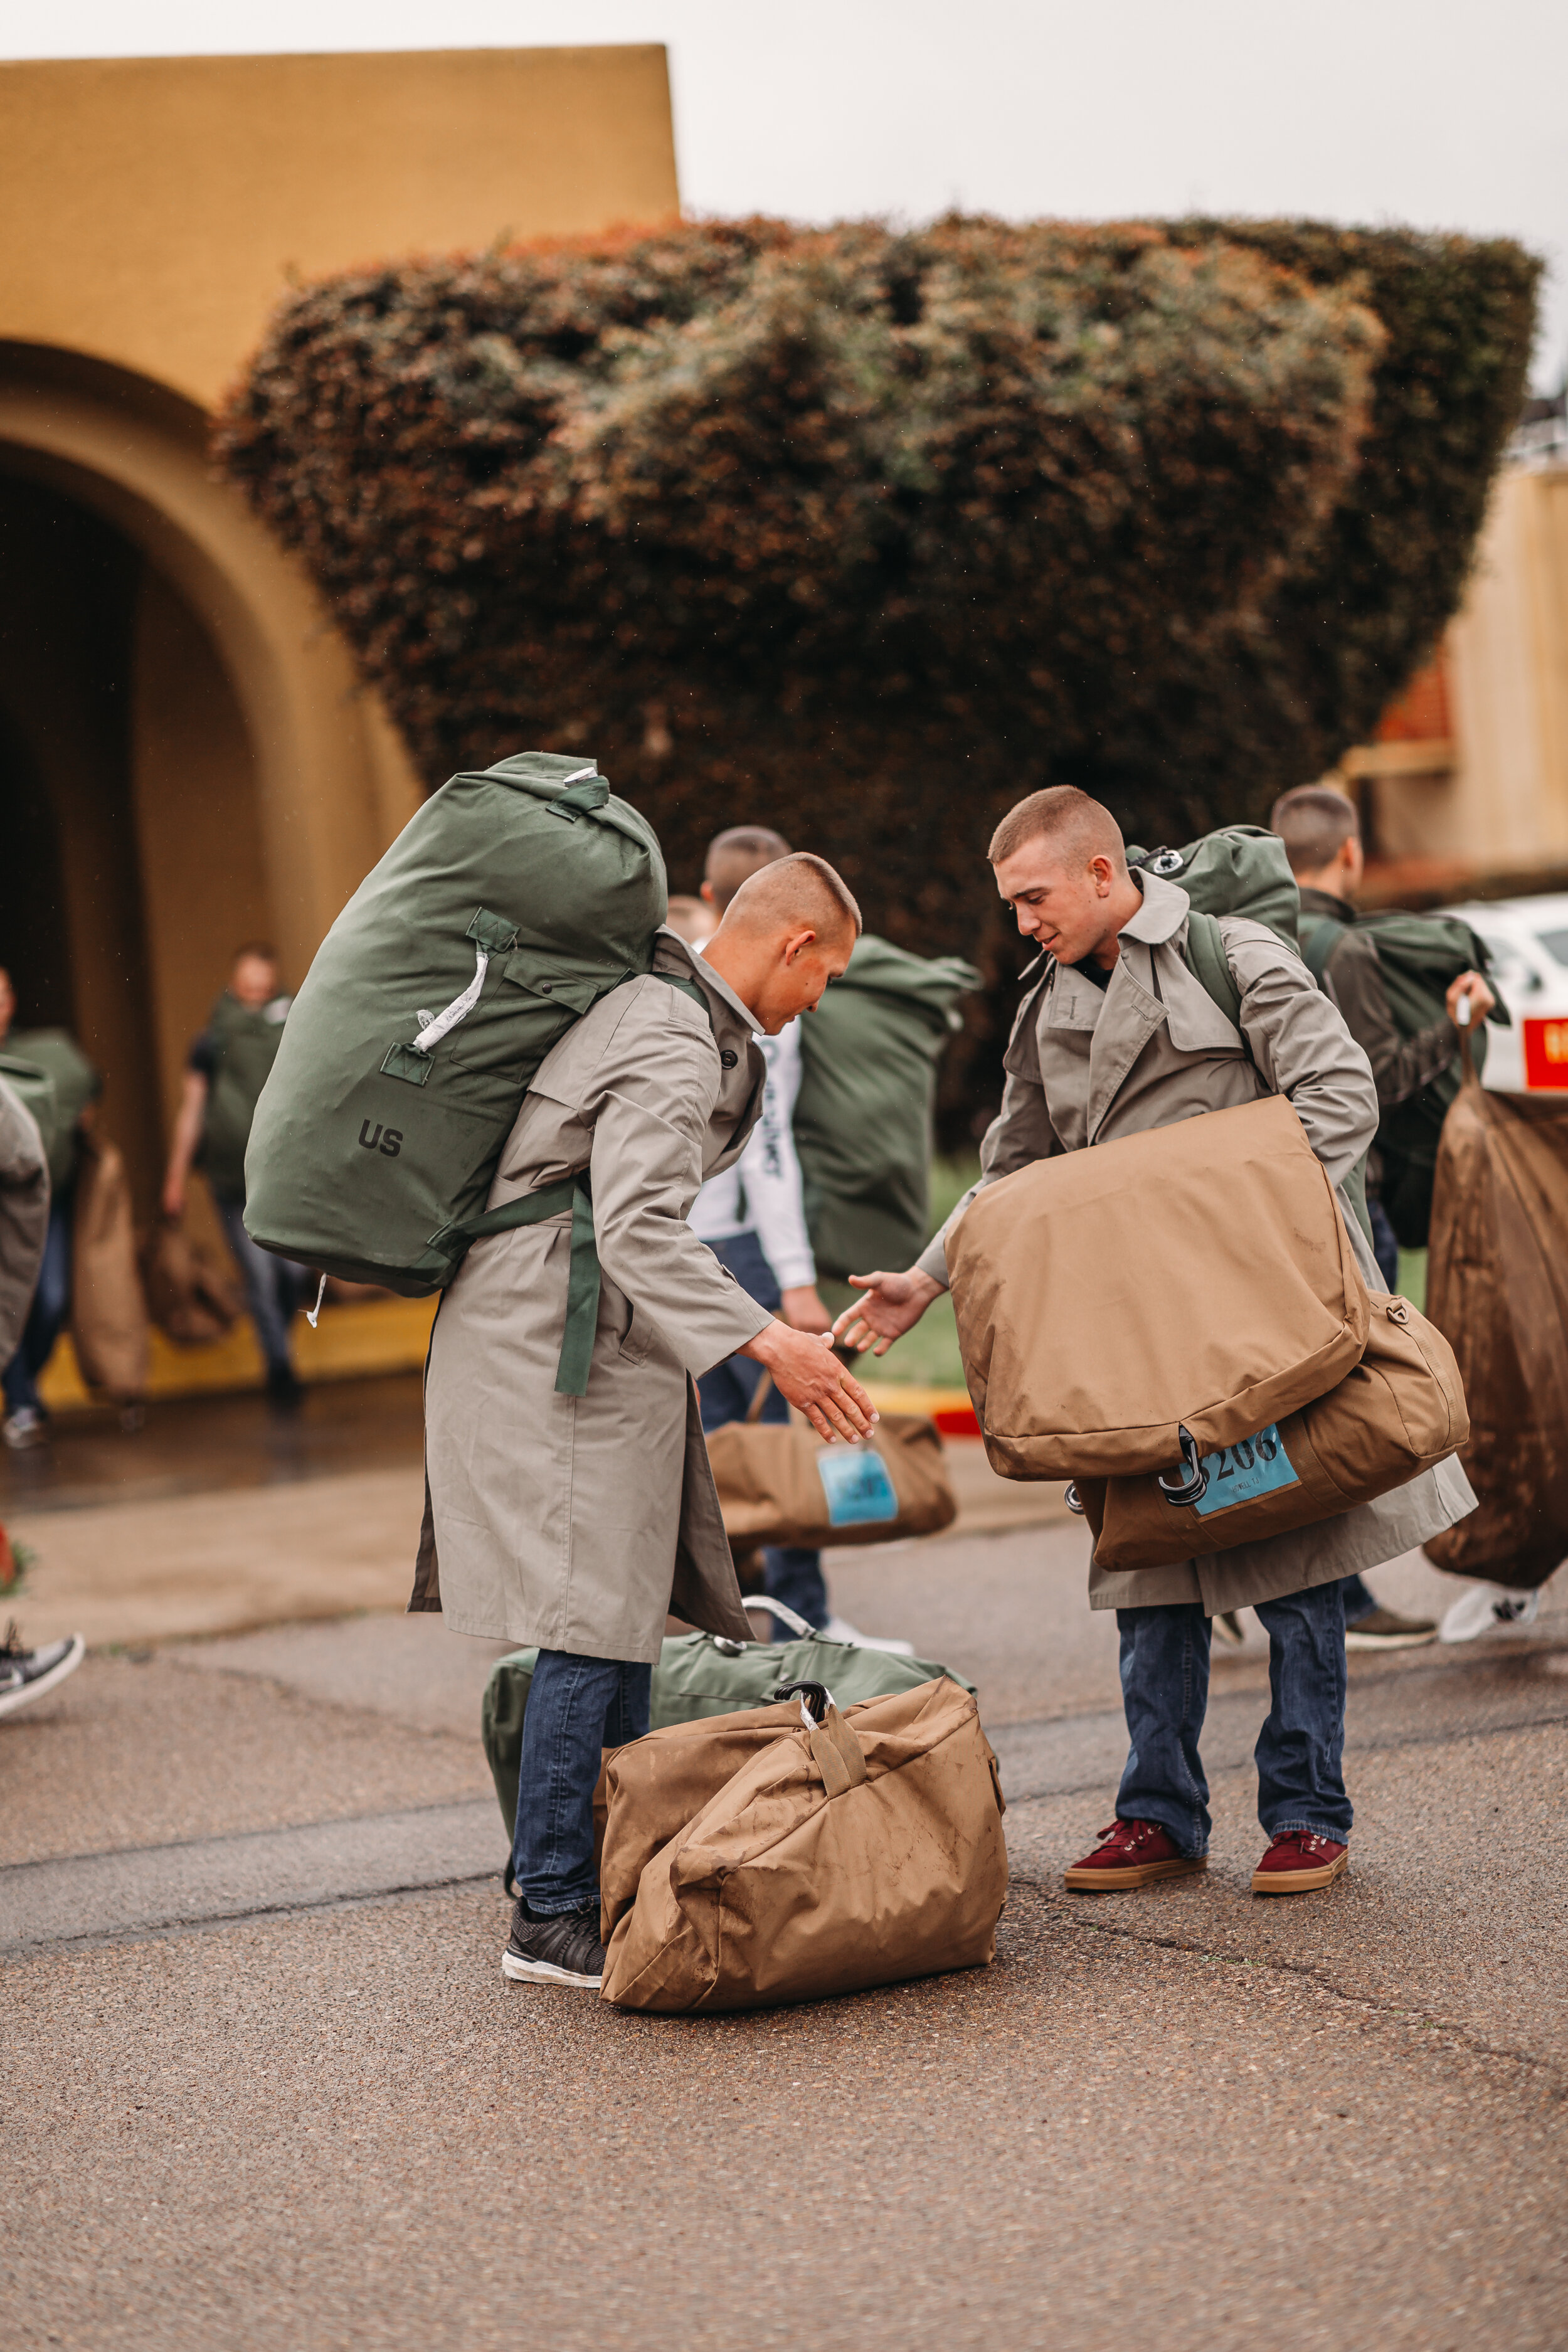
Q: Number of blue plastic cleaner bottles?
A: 0